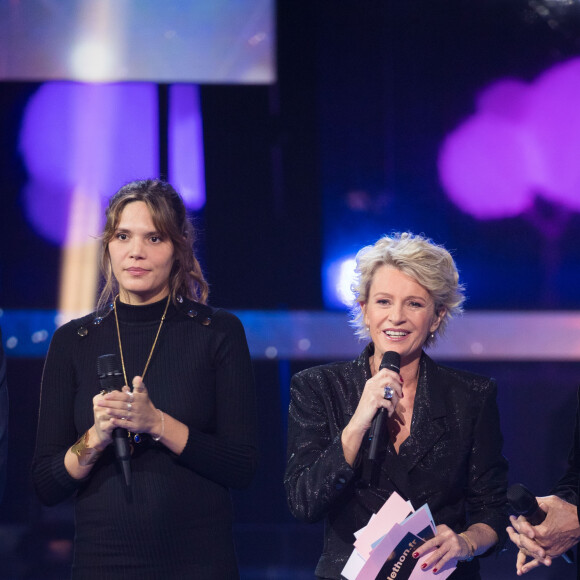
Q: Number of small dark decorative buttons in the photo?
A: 6